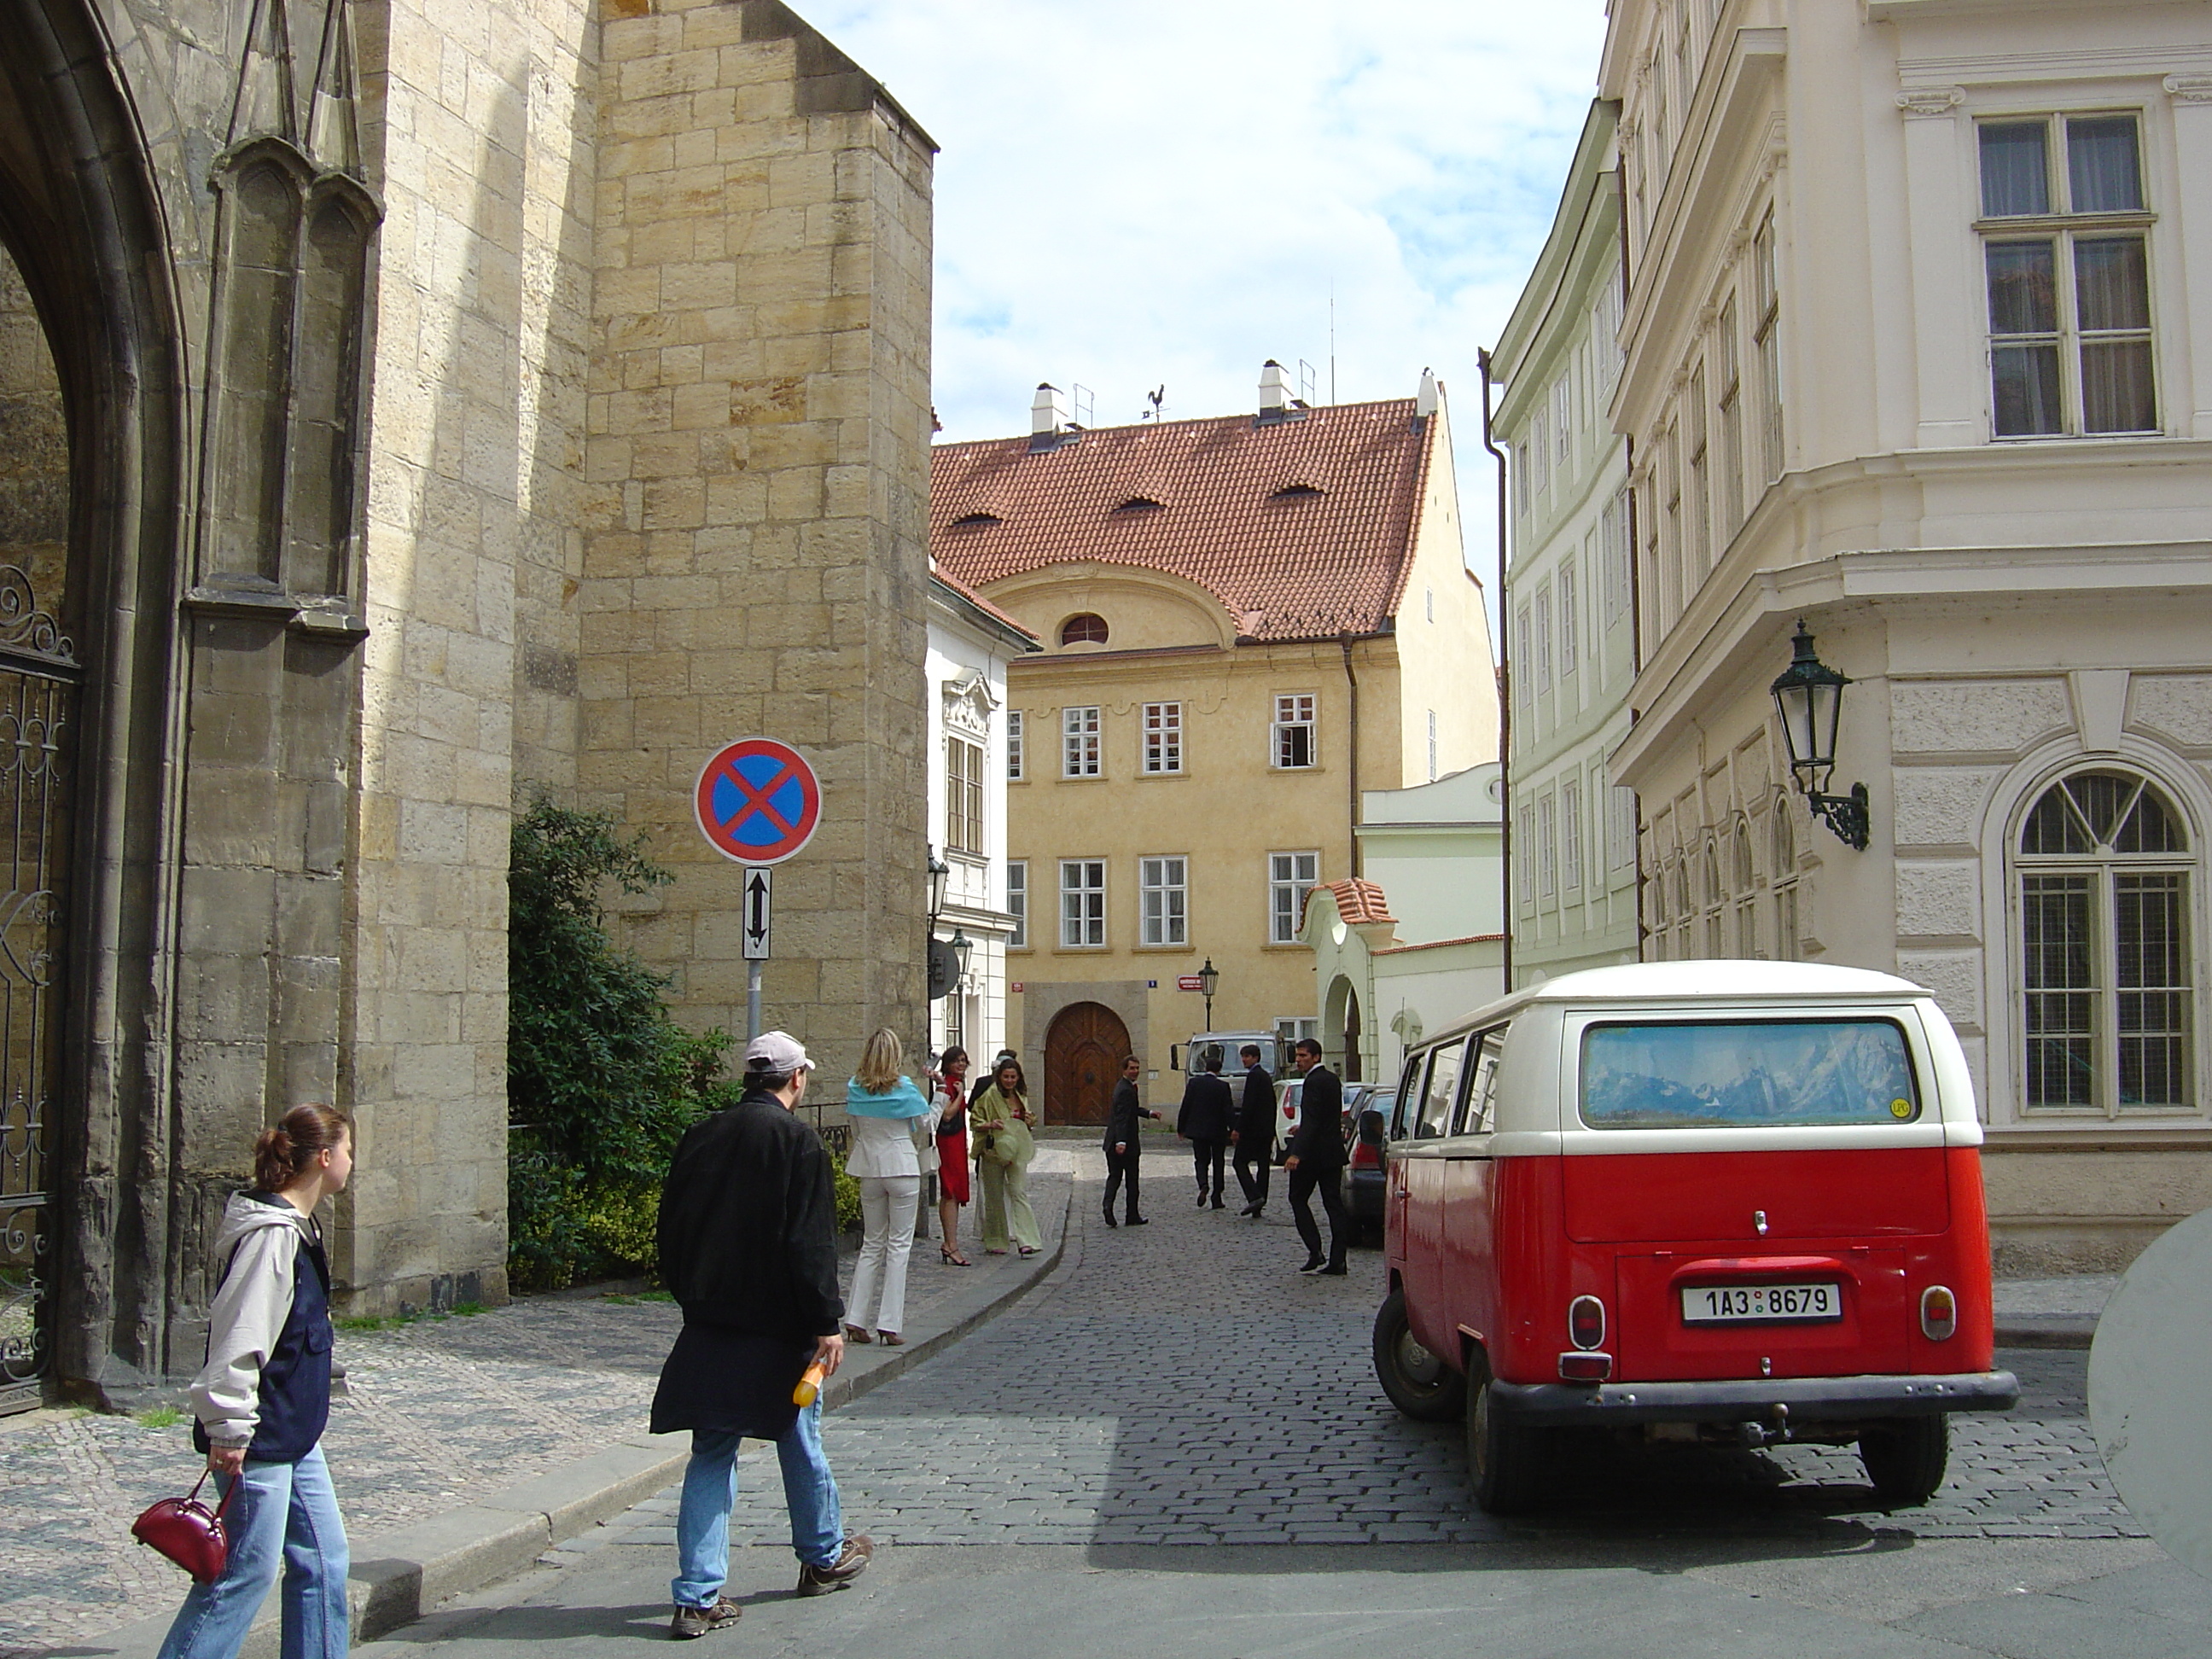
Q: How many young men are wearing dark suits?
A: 4